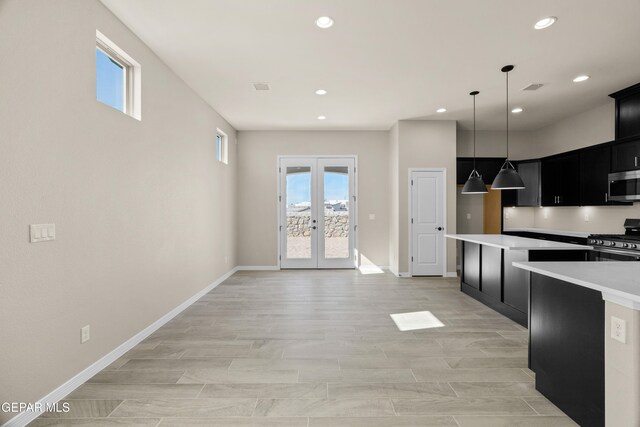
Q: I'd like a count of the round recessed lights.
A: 7